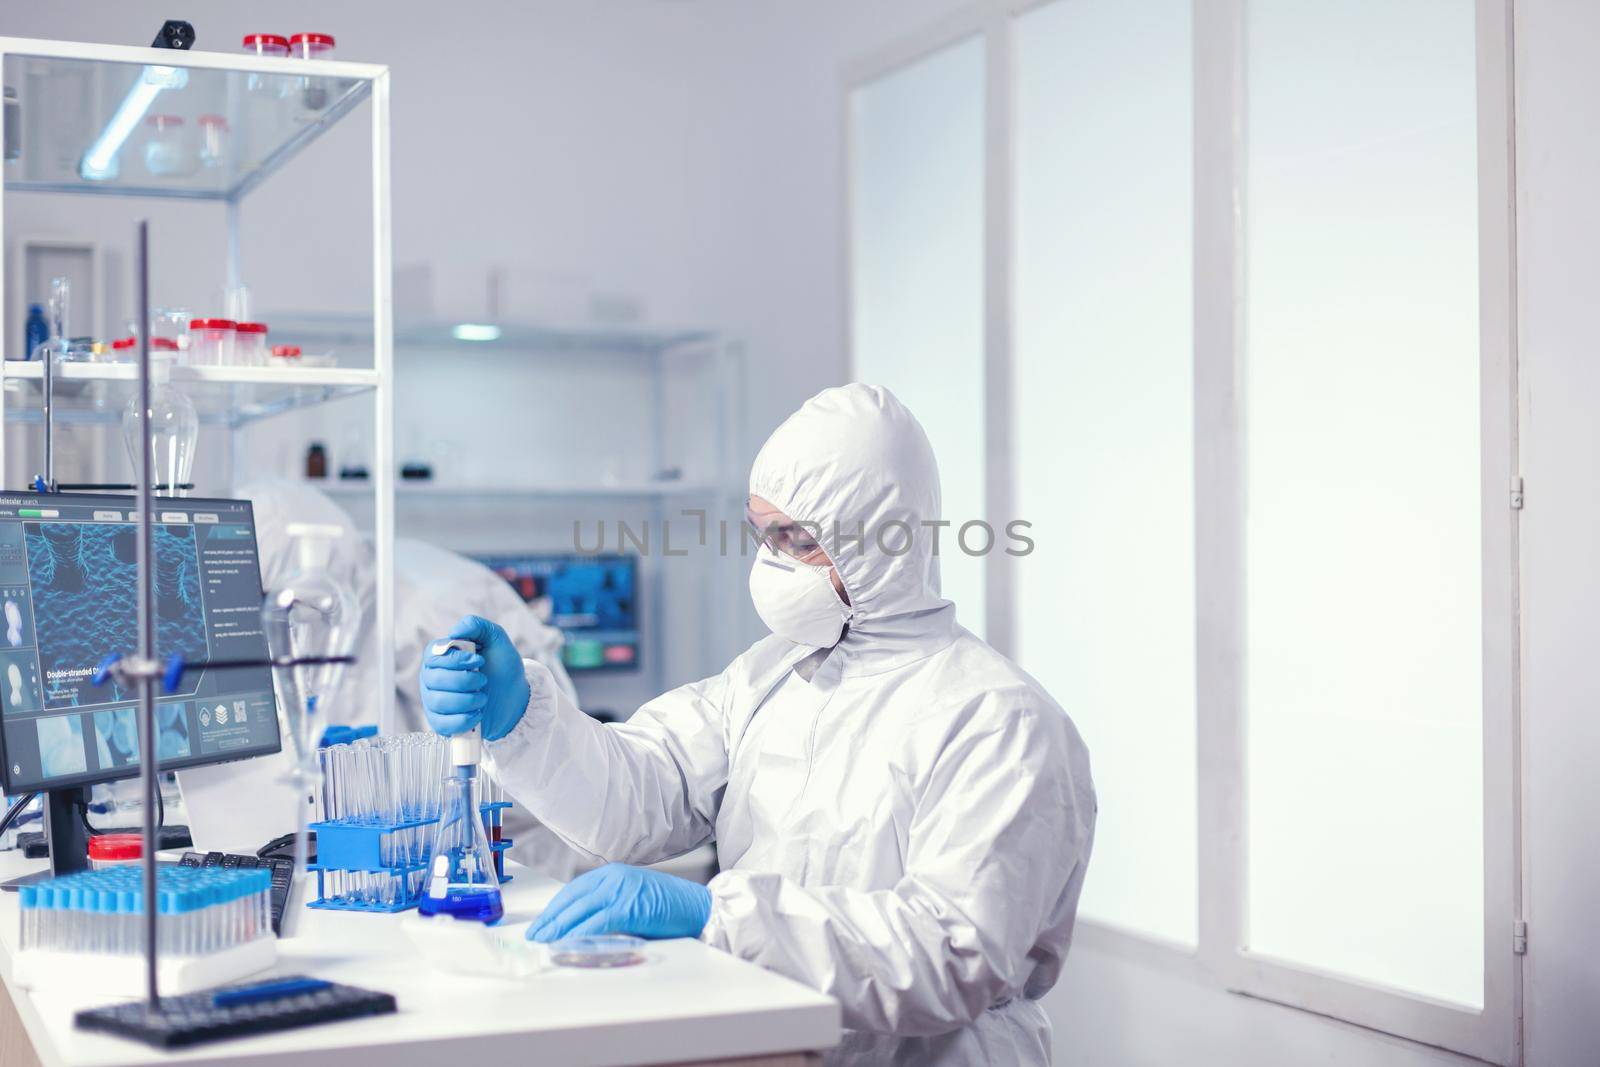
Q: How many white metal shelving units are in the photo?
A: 2